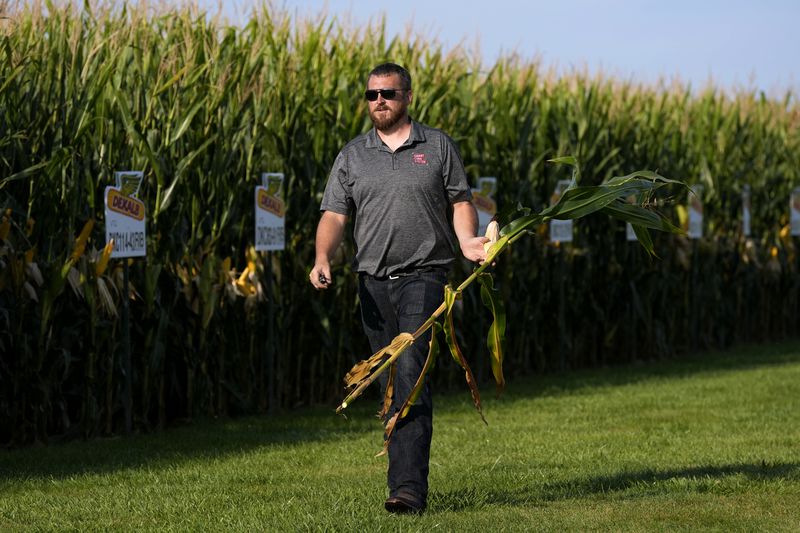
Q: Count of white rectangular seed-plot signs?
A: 8